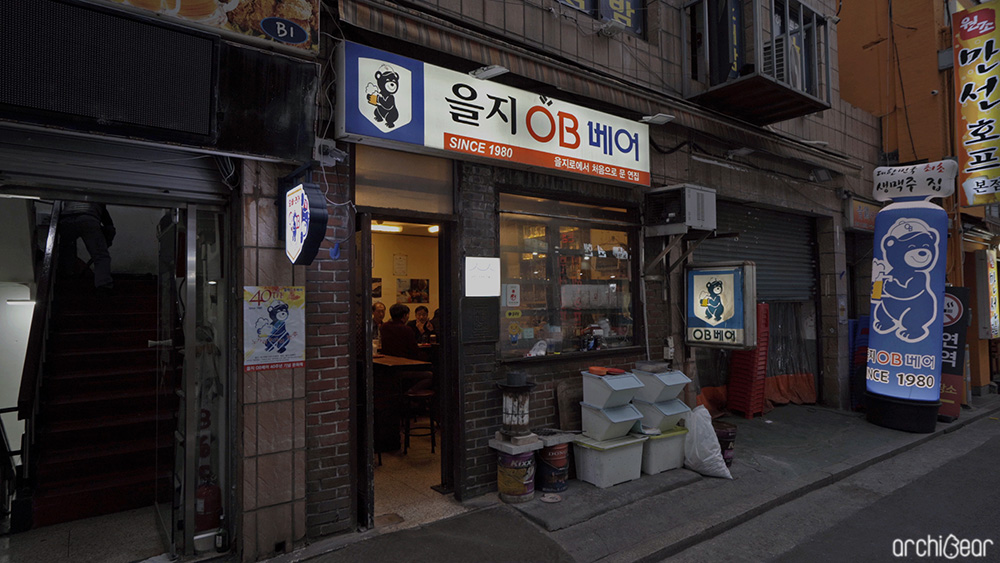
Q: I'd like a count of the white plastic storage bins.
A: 6